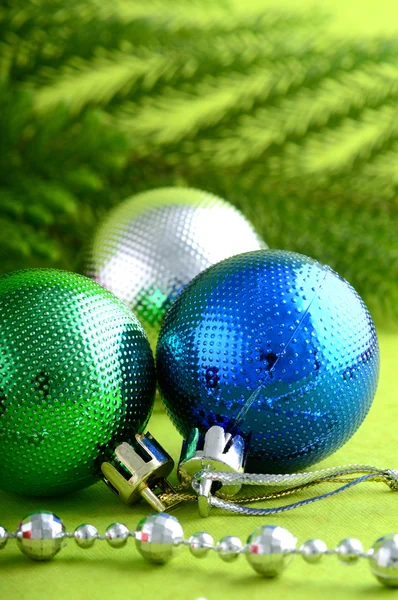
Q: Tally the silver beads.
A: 11